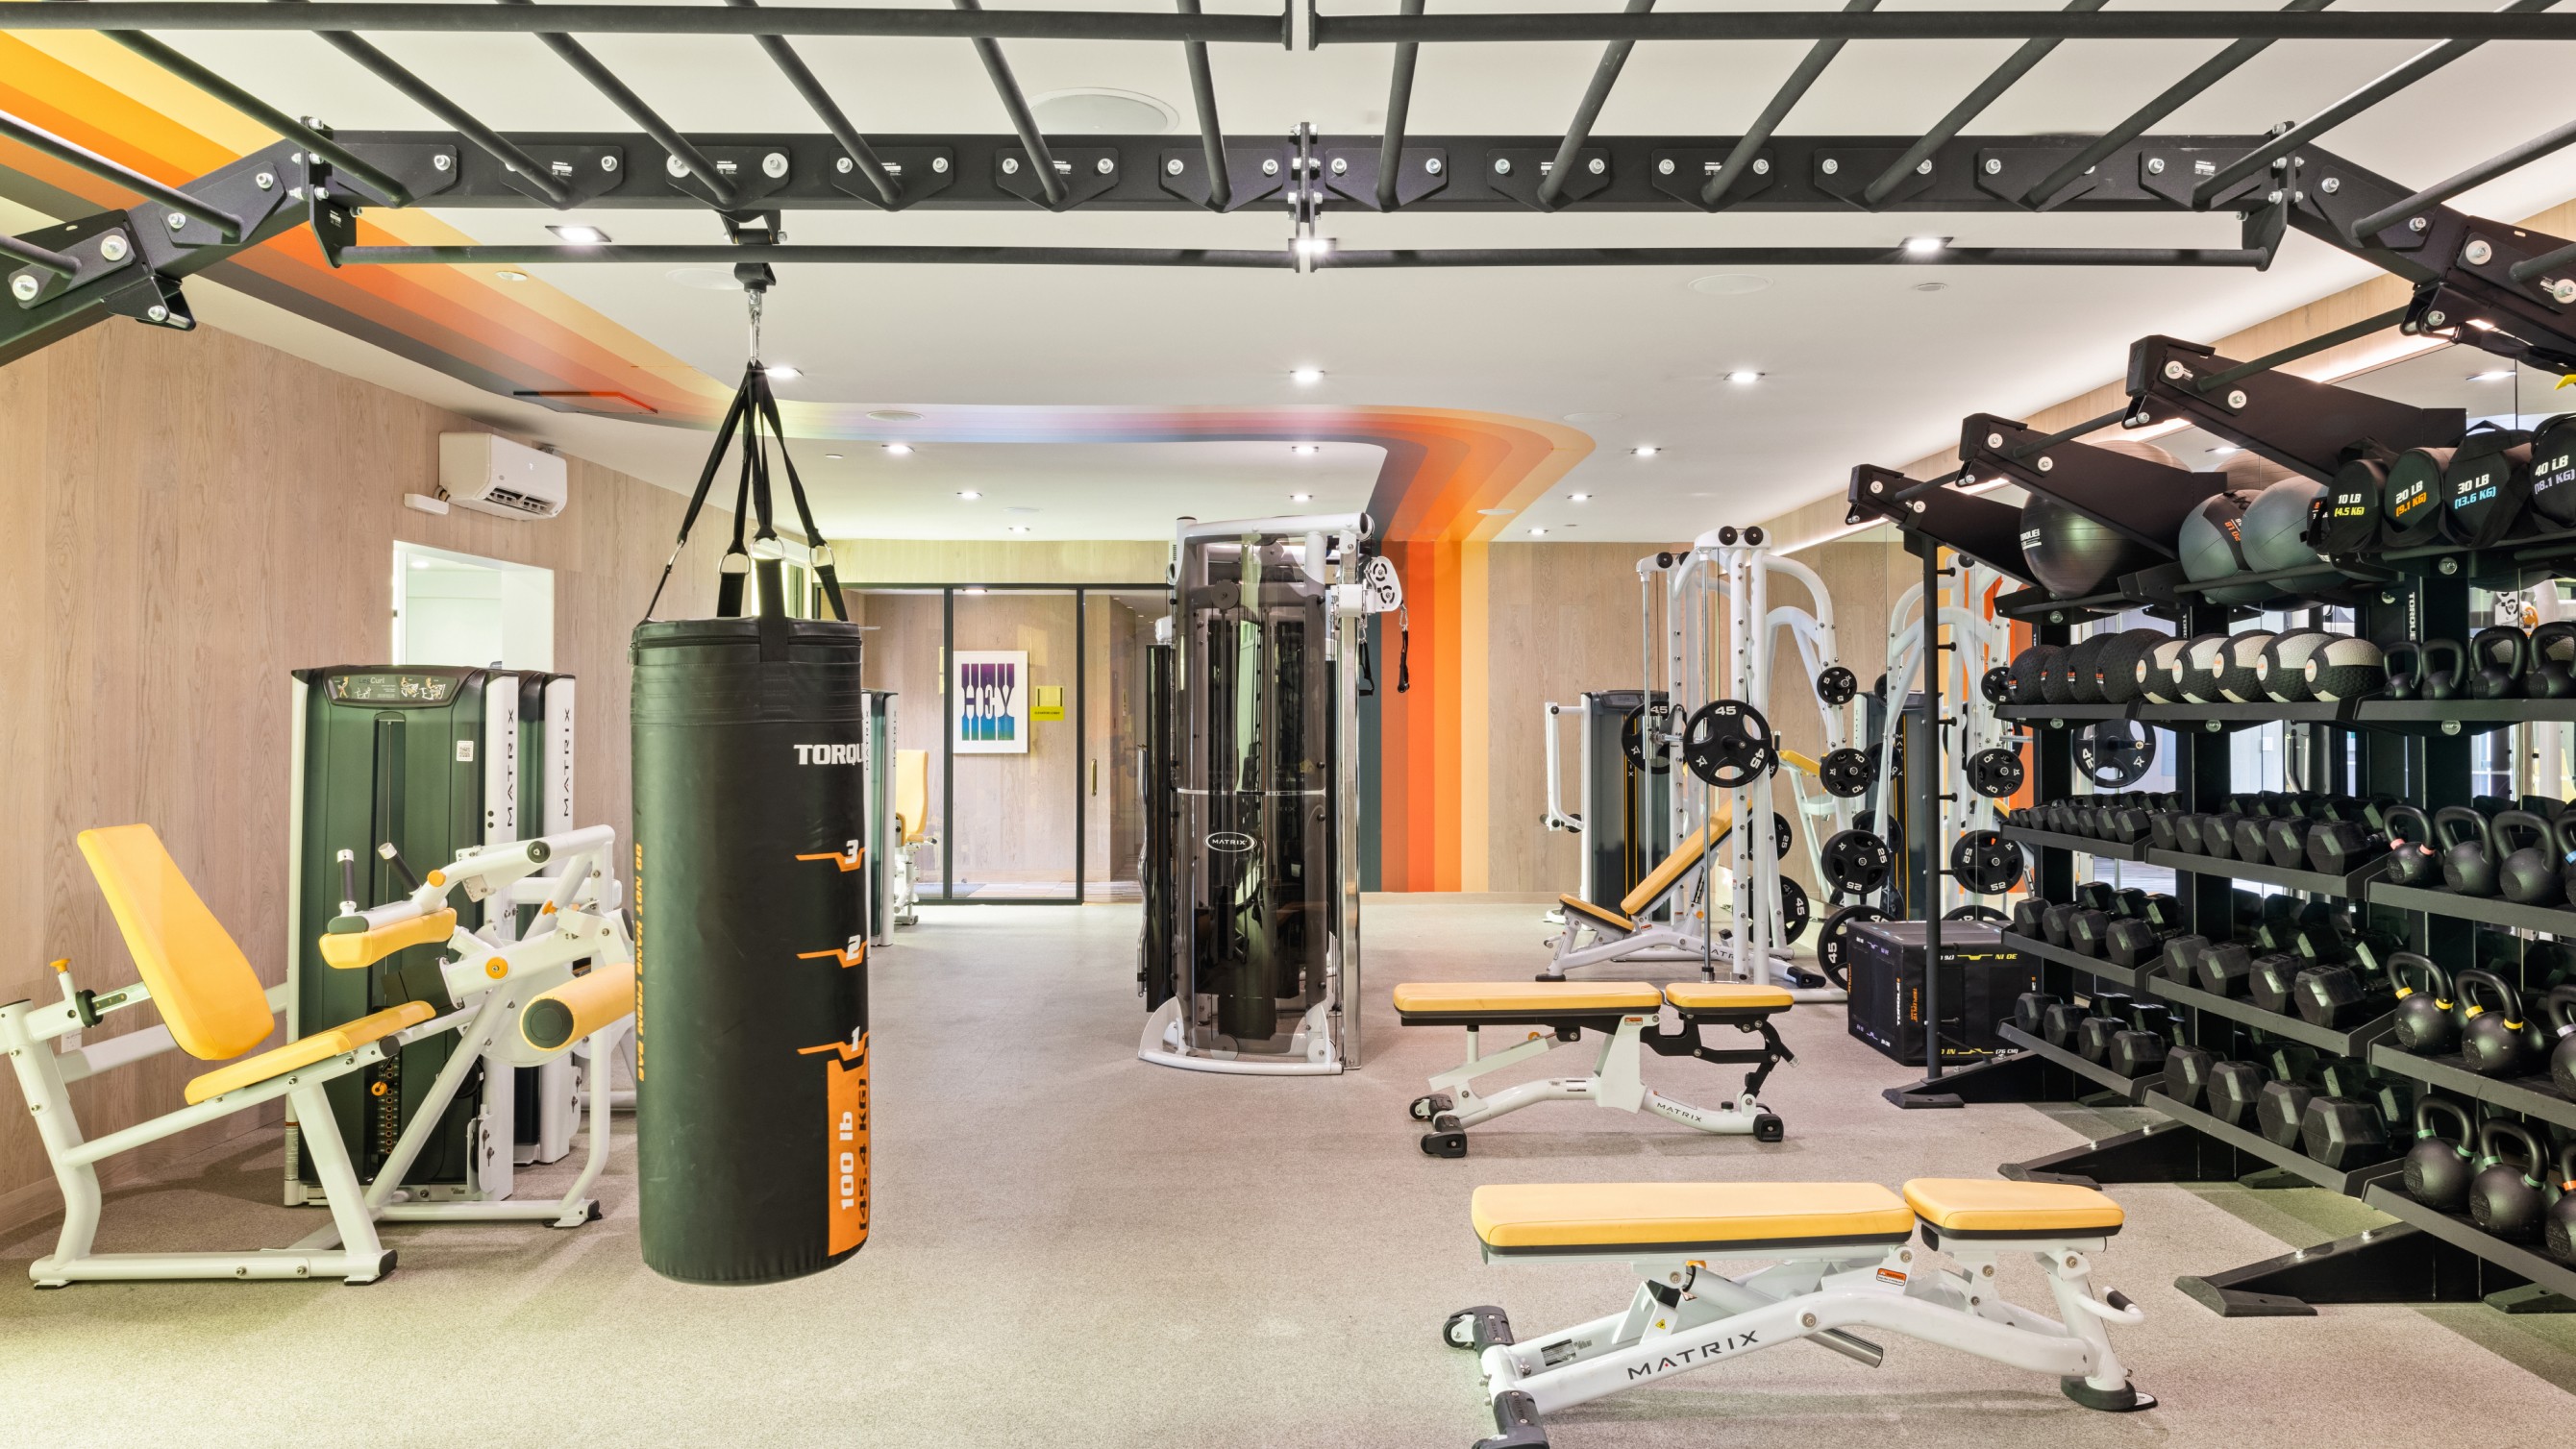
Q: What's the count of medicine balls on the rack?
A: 9